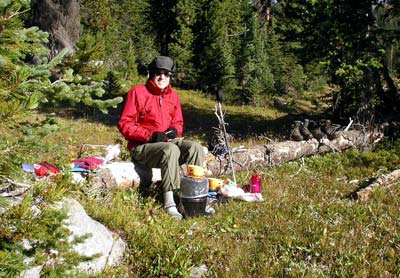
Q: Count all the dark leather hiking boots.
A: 4